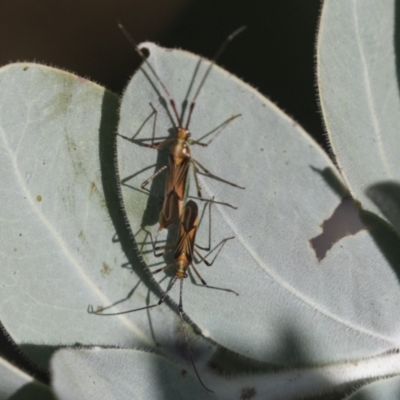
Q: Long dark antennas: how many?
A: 4